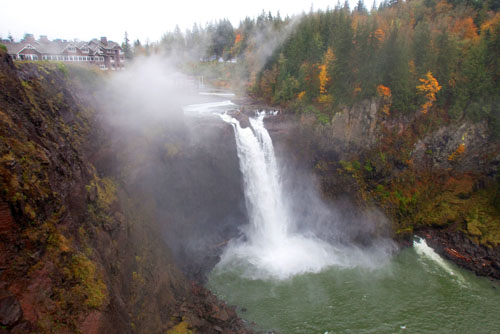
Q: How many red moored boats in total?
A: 0